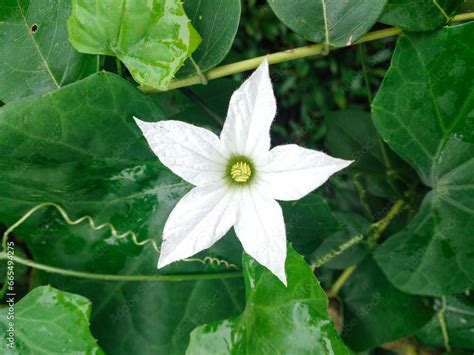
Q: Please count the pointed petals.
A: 5